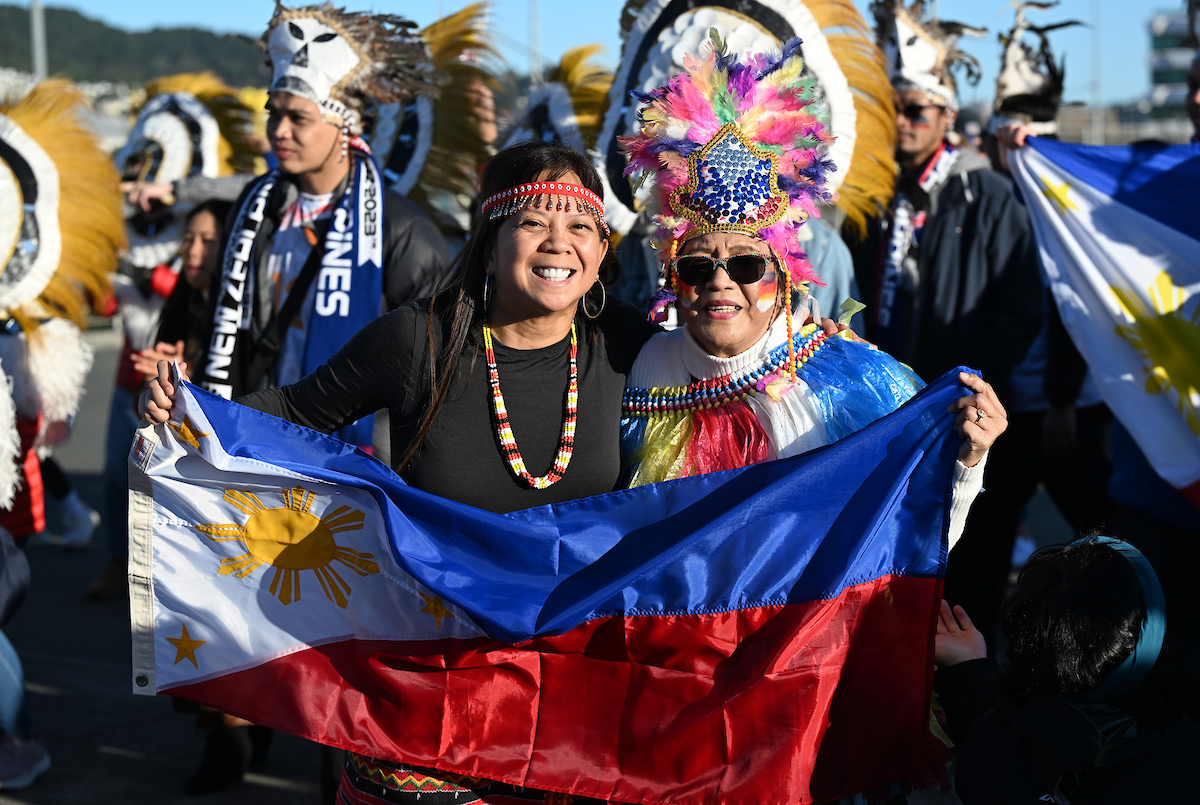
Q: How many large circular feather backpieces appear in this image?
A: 5